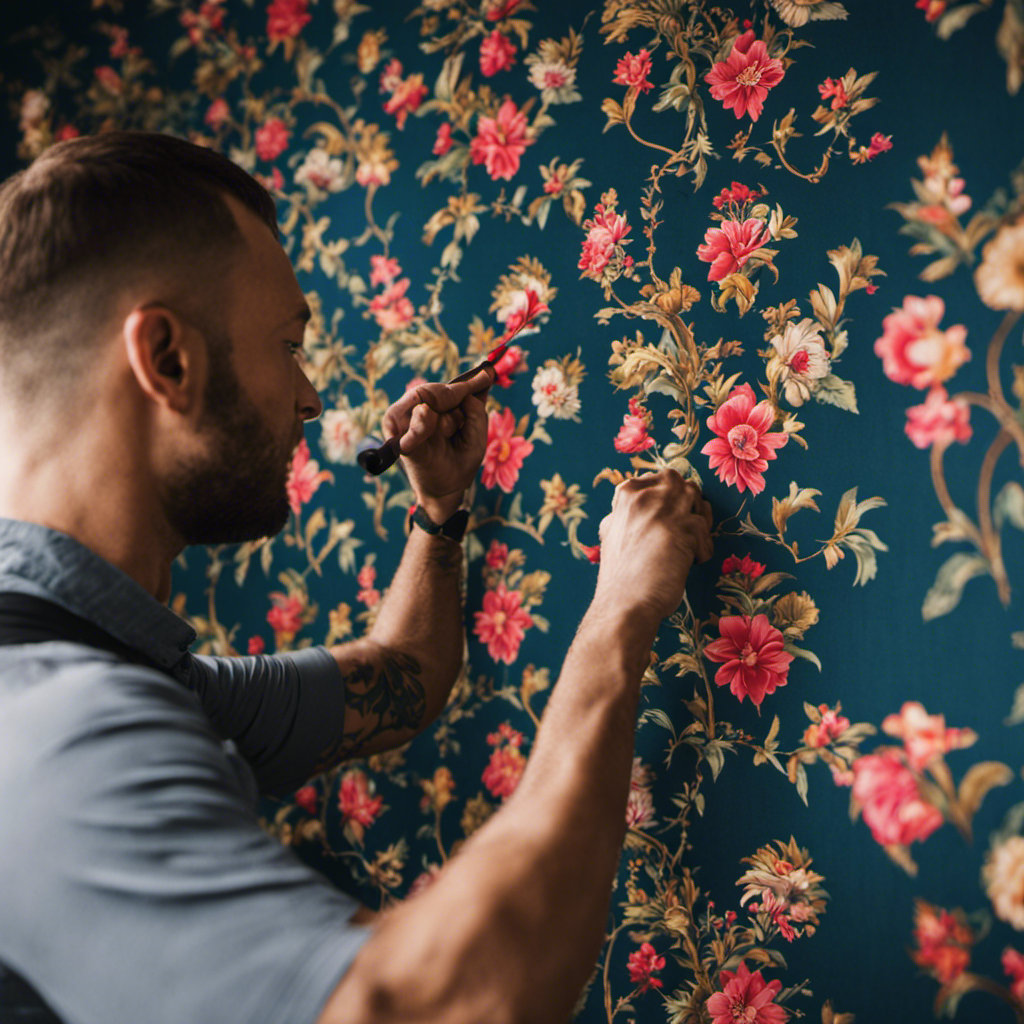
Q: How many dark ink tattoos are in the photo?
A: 1